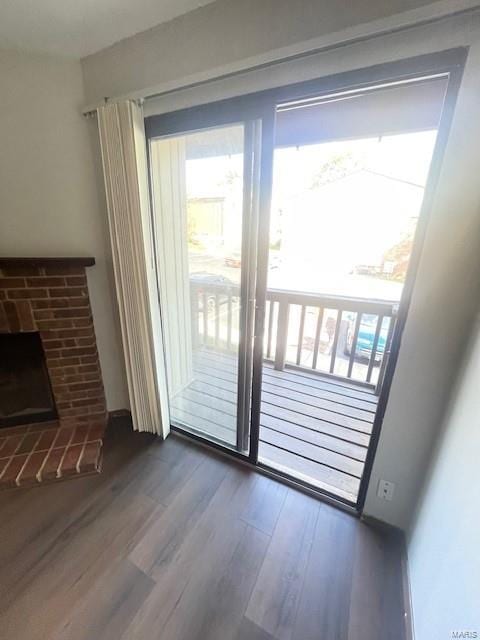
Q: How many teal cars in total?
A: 1